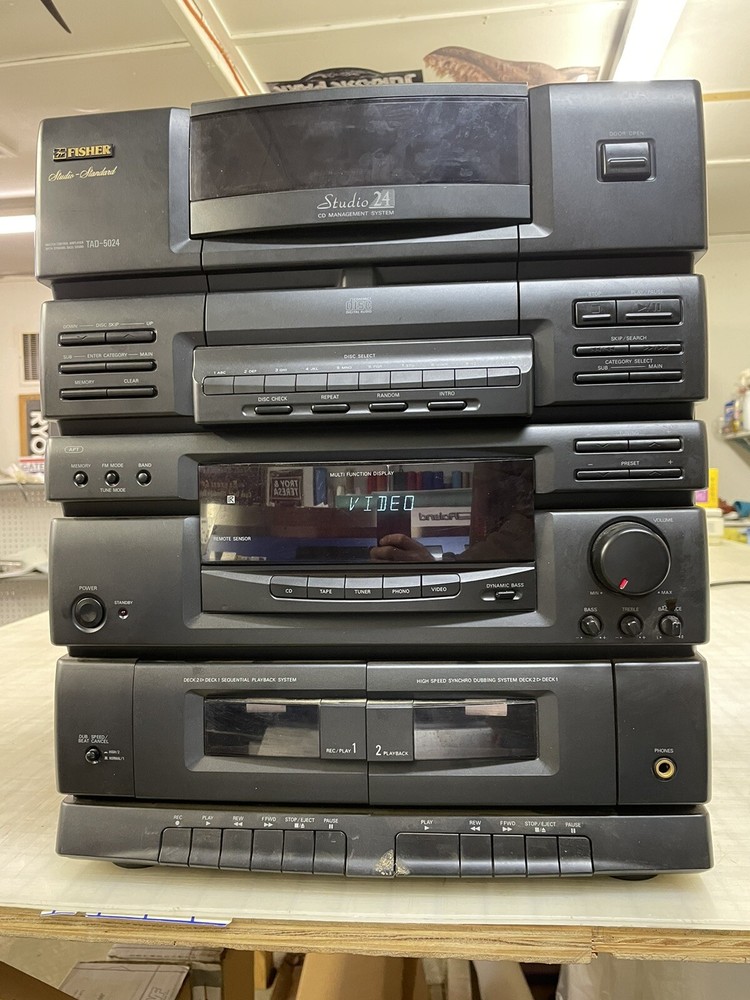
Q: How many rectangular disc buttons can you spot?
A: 10